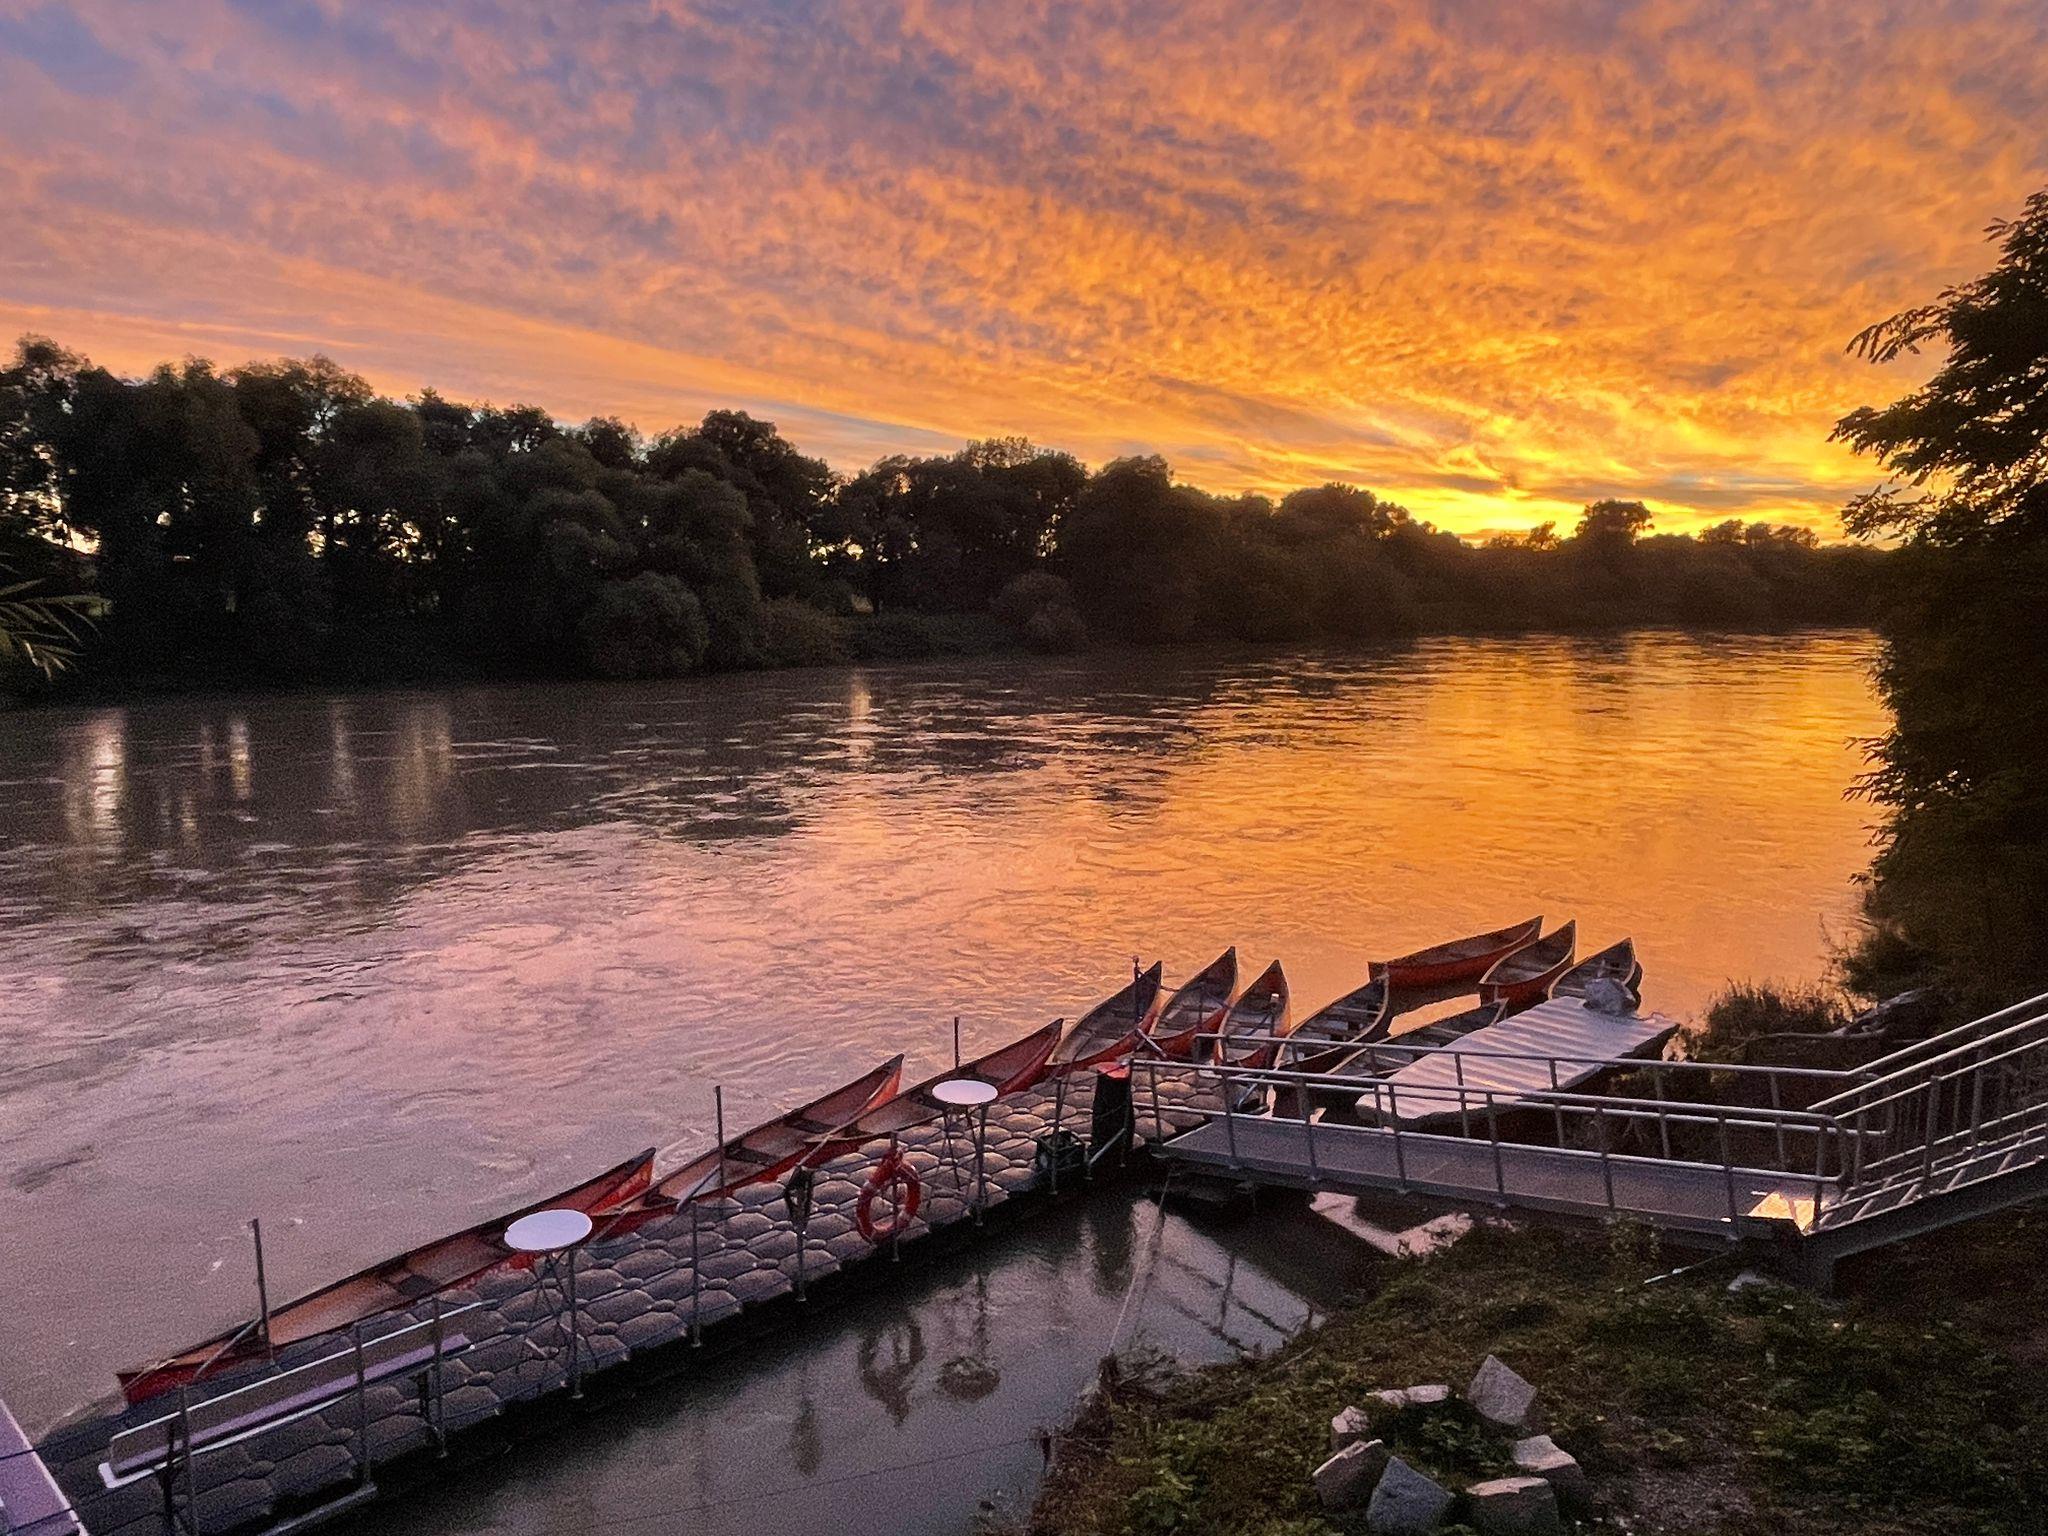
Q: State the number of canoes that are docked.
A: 11